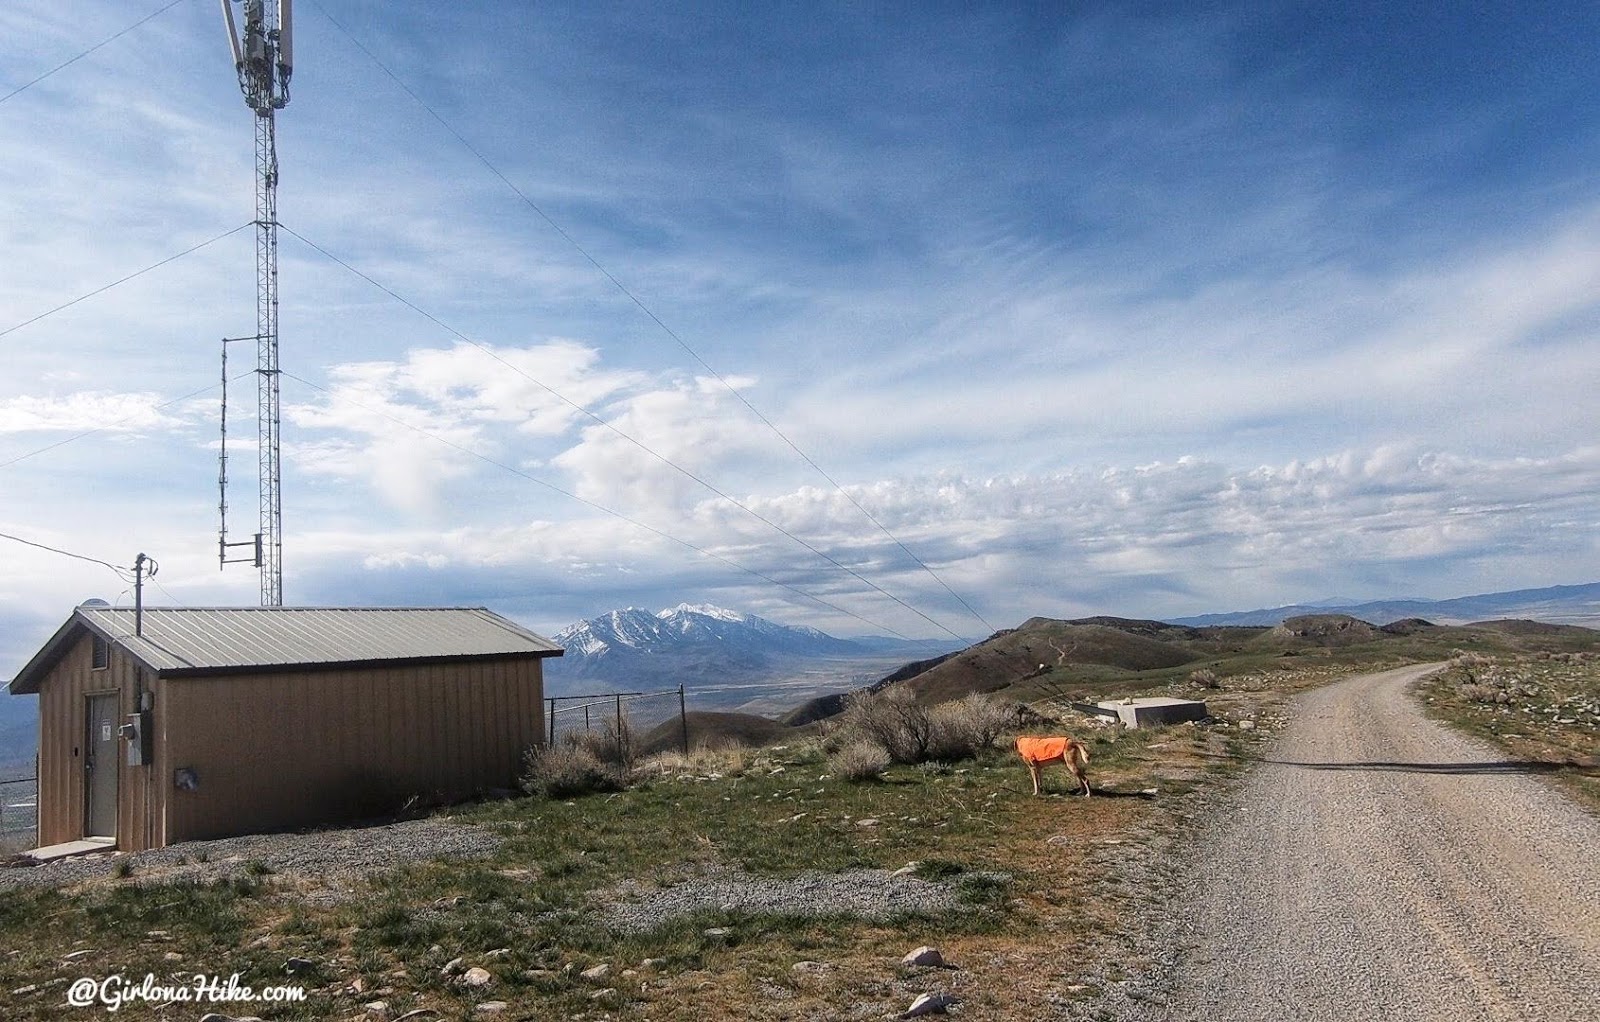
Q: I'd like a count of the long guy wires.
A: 6